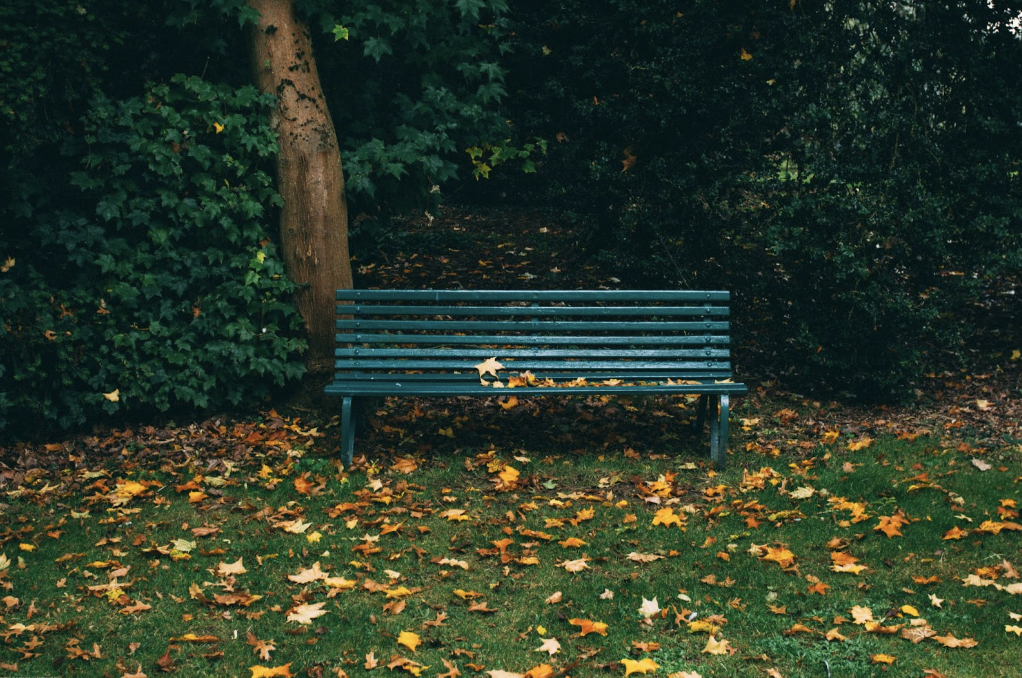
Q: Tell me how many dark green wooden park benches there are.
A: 1